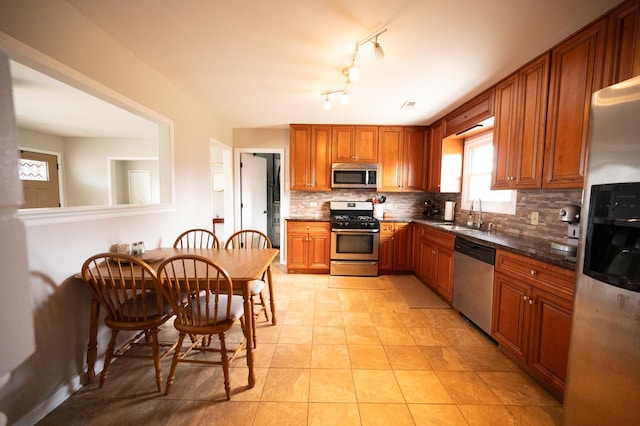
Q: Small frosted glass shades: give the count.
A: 4